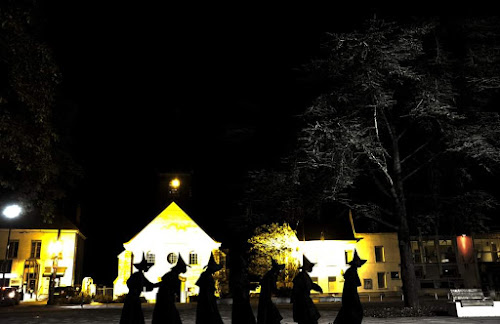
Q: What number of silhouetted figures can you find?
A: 7